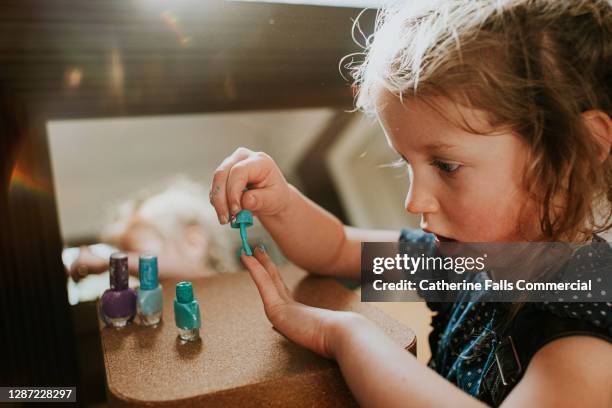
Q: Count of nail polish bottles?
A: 3